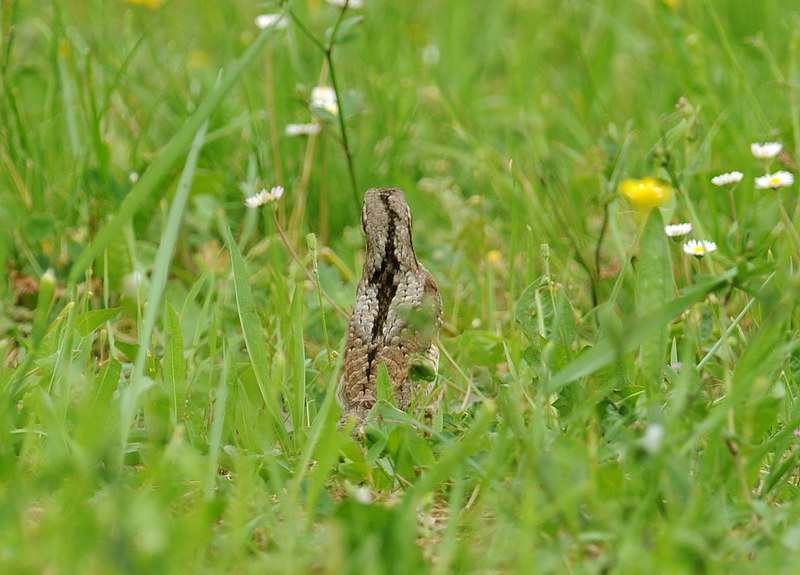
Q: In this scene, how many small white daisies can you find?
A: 10